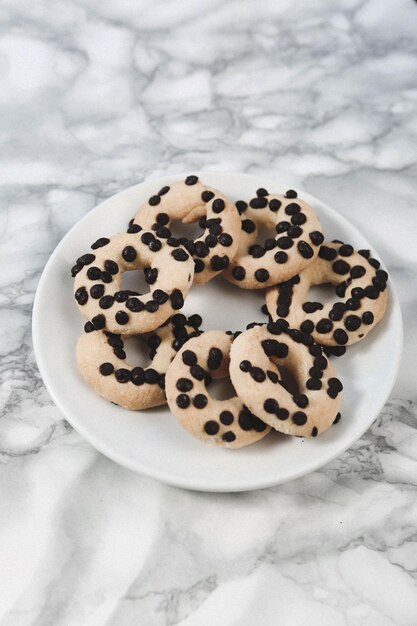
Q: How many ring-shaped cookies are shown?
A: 7